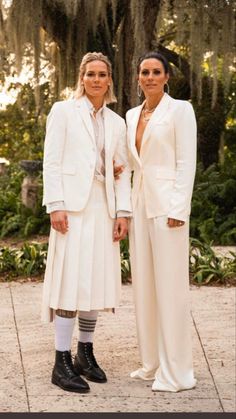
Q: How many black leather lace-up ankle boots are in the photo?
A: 2